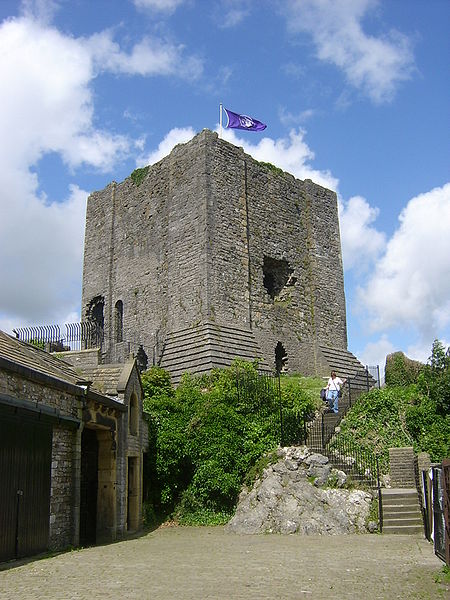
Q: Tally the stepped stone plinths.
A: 2